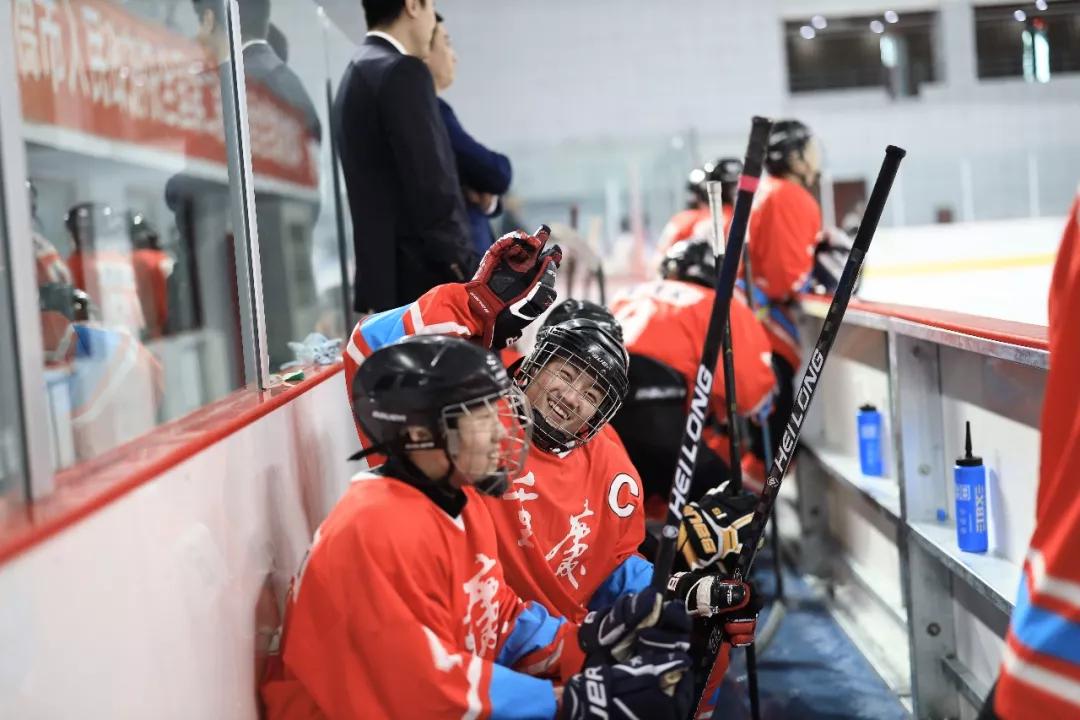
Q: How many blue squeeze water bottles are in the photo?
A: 2